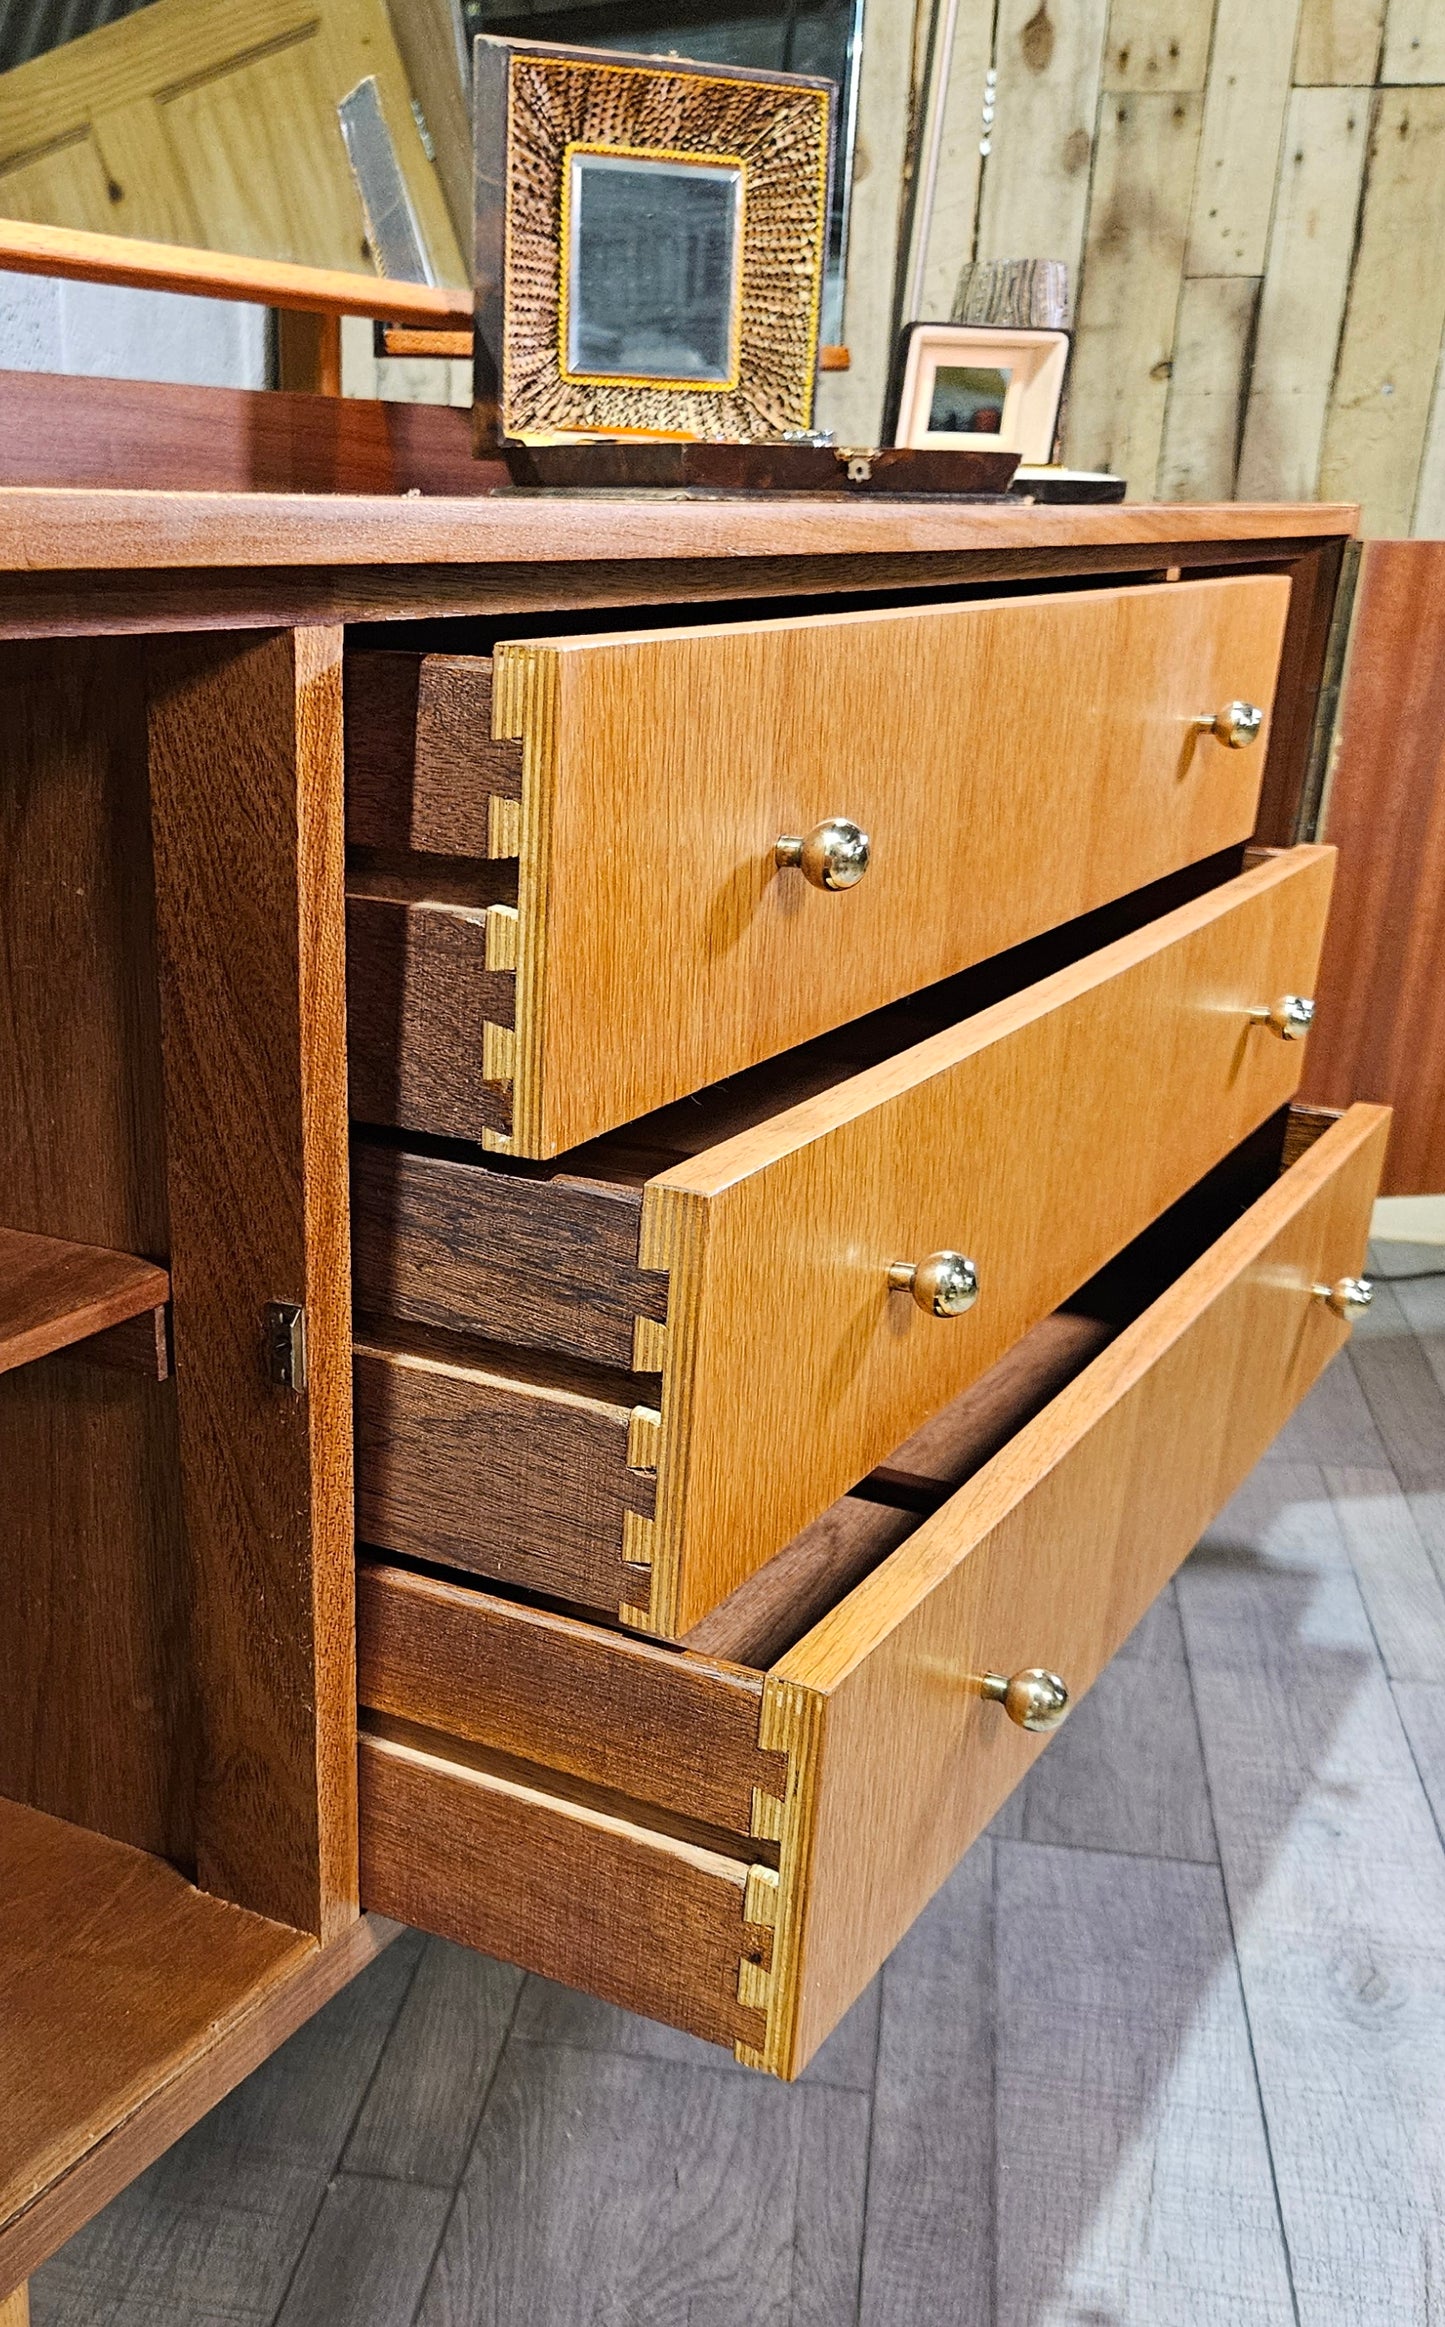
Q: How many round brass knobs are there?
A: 6